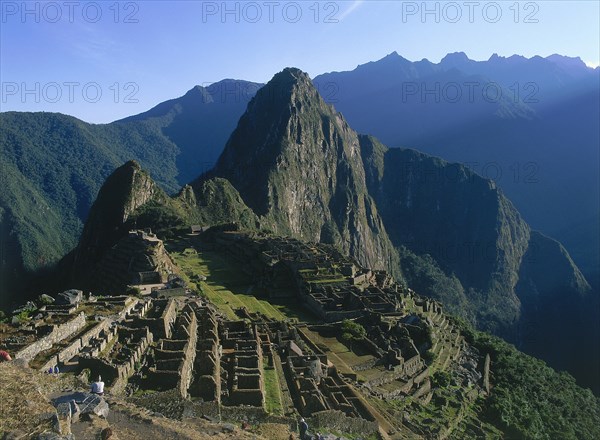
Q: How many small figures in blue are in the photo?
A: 2